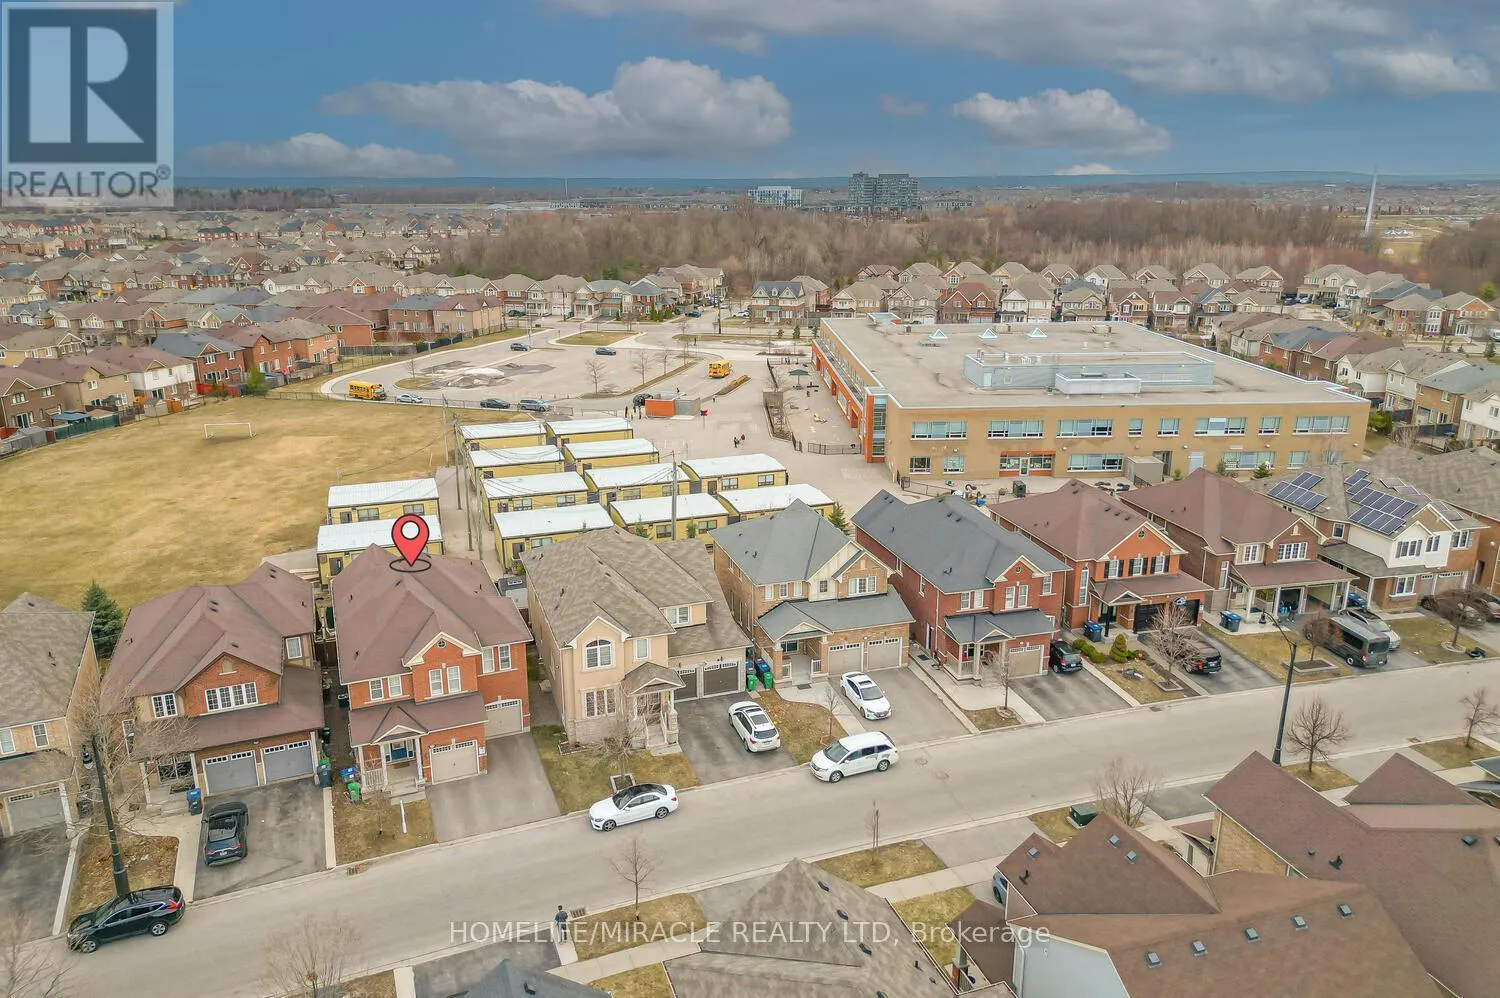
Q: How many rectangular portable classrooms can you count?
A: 12